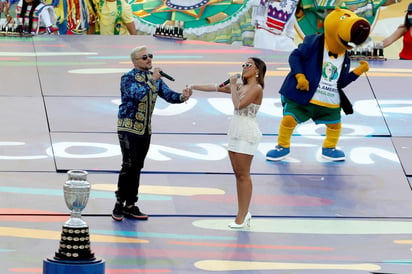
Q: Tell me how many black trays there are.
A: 3